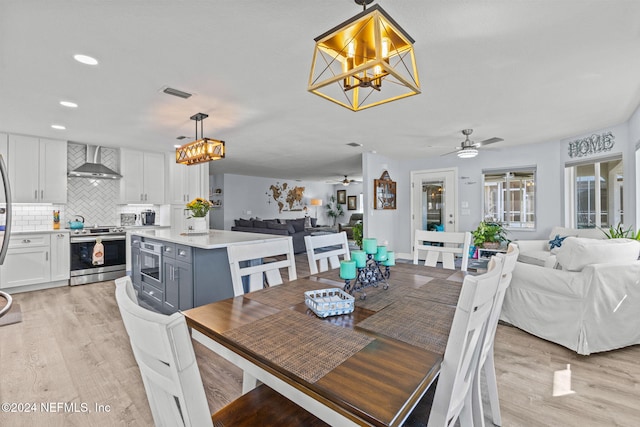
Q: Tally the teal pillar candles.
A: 5